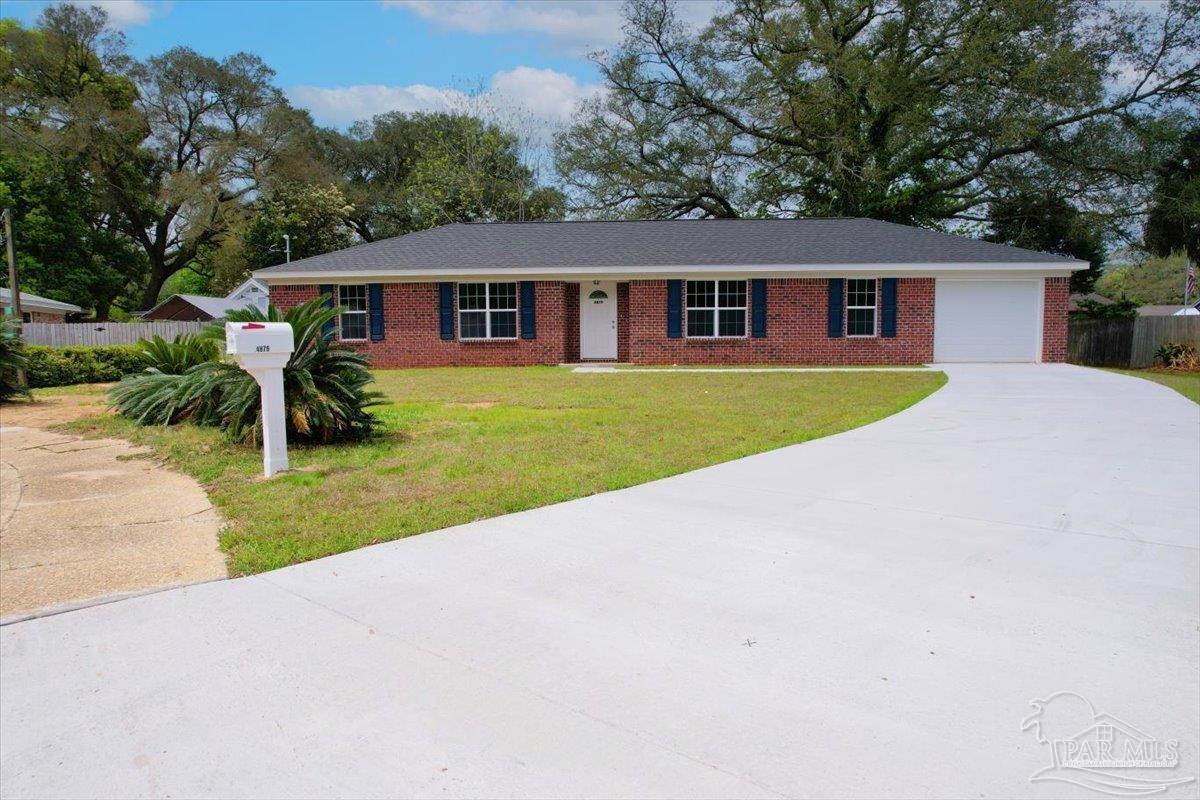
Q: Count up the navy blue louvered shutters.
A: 8